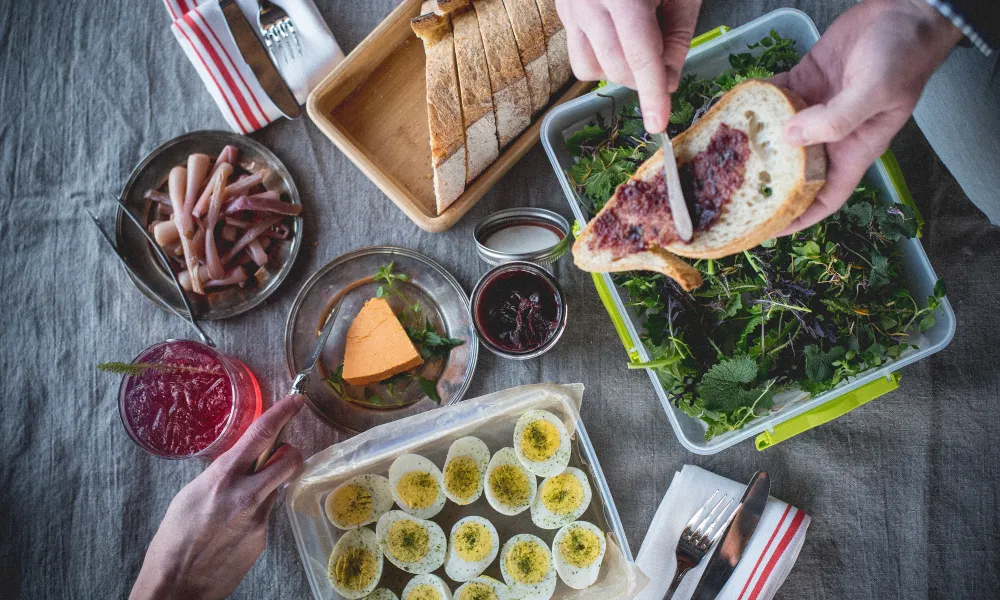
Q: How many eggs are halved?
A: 14